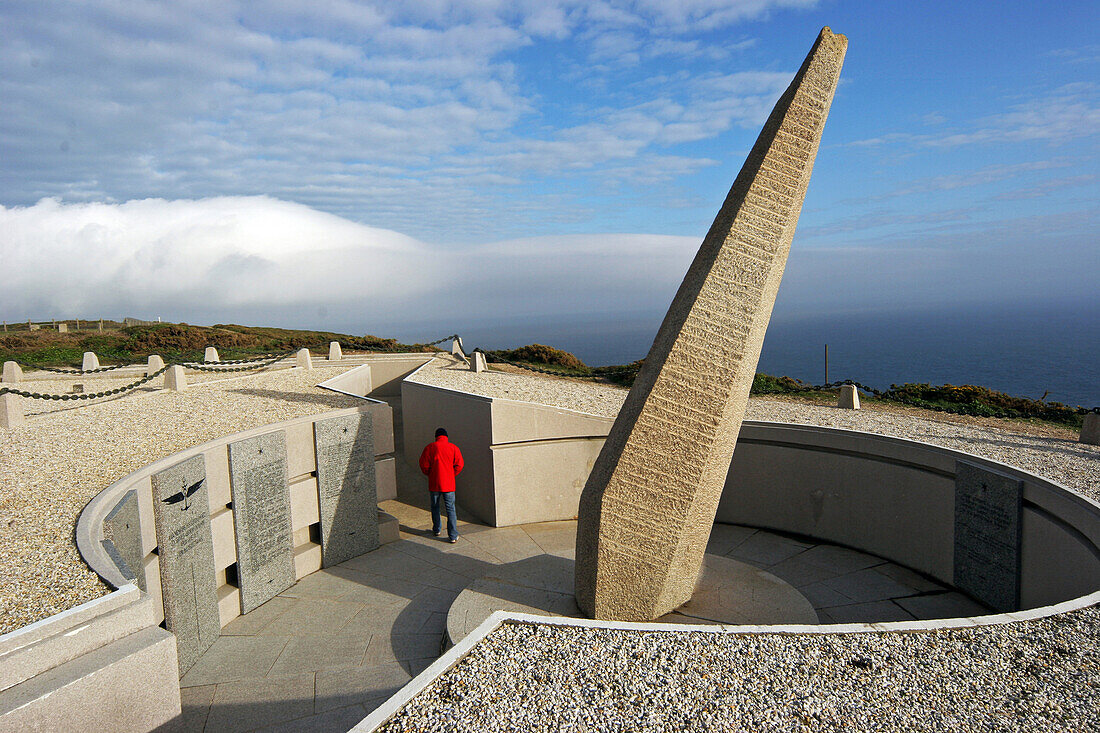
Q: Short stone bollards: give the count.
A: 12